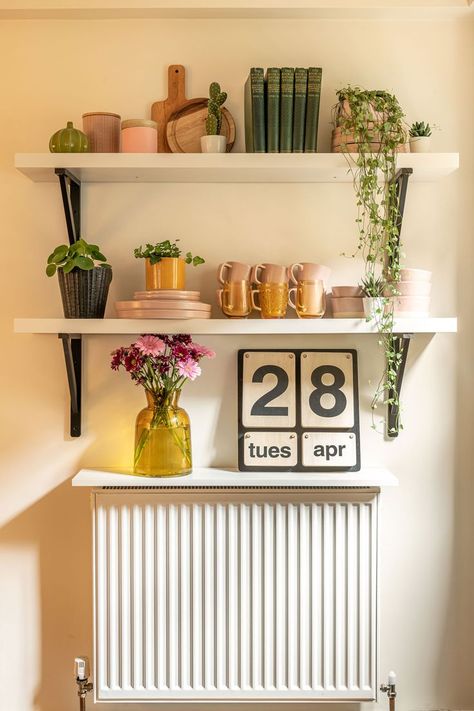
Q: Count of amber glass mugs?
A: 3